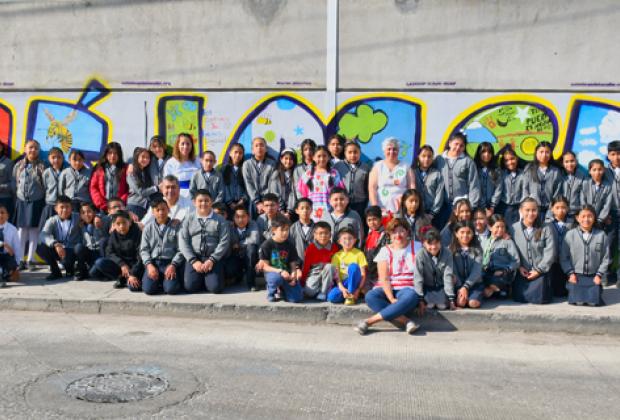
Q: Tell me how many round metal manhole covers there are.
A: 1